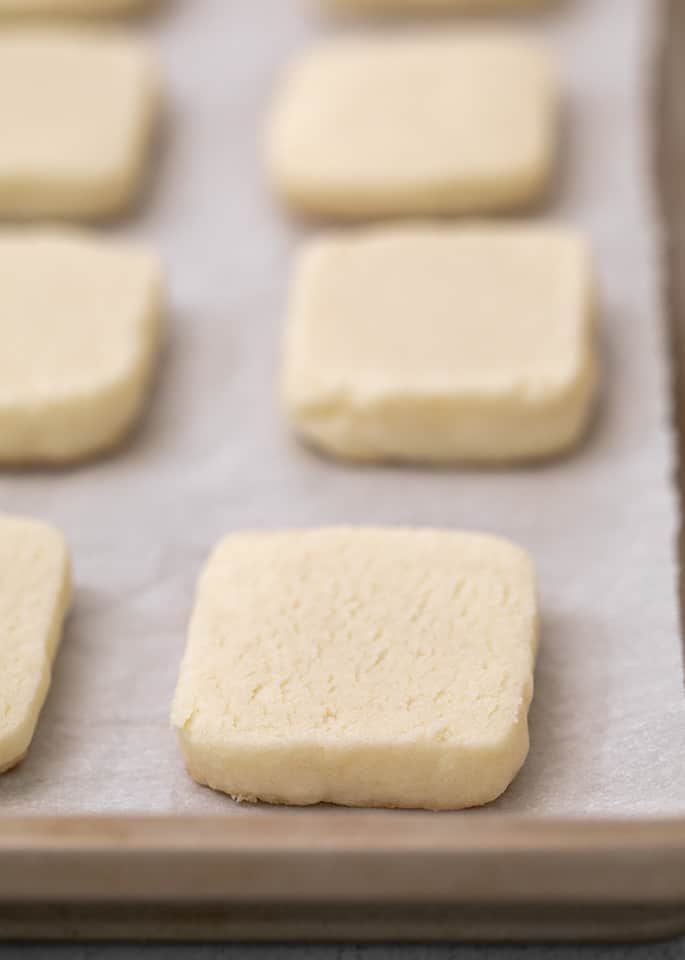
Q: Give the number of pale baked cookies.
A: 8